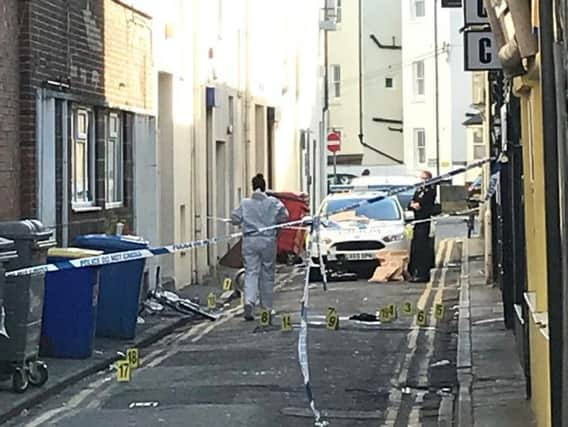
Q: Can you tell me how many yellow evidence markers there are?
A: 13